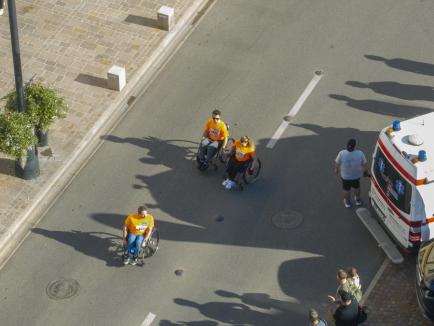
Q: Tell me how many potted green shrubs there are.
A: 2